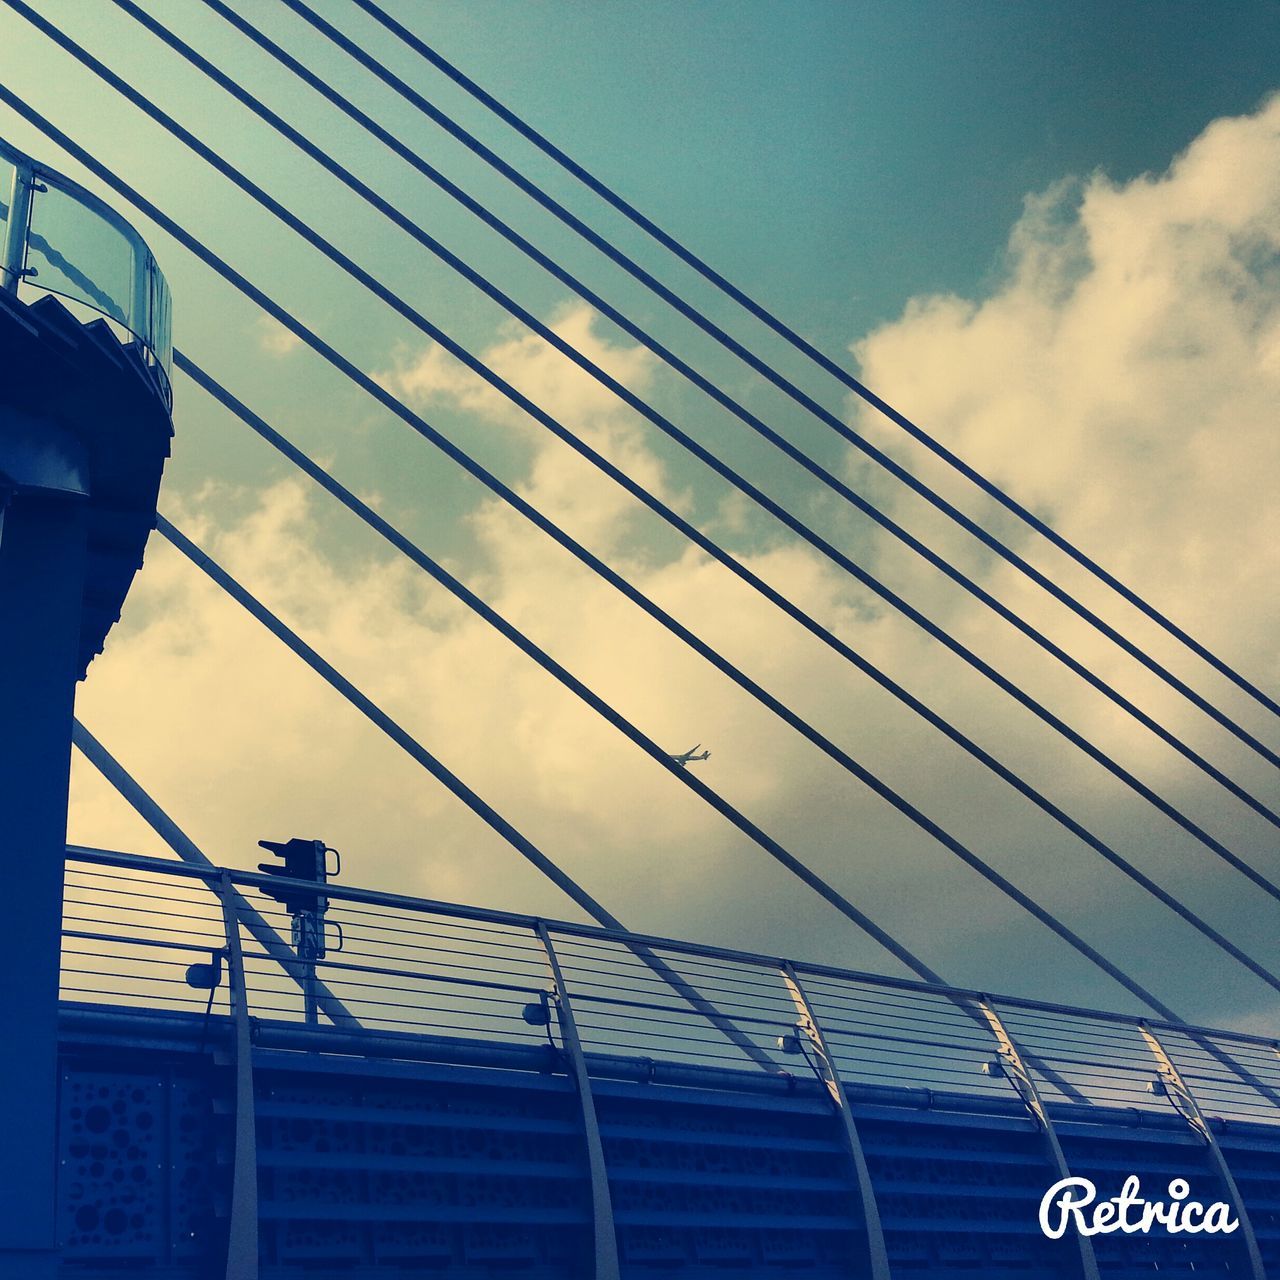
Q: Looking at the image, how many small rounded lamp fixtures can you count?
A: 5